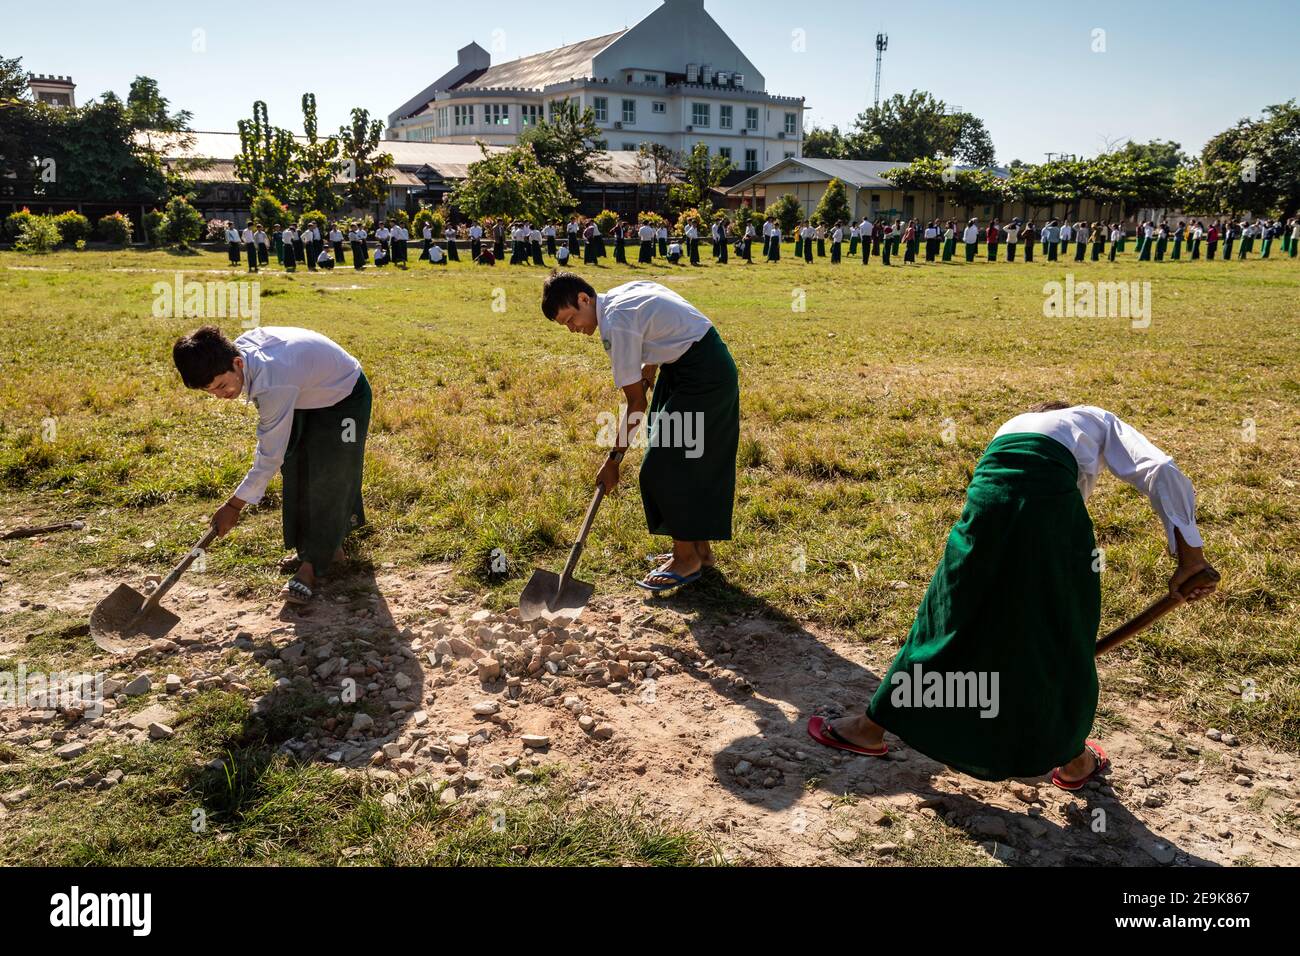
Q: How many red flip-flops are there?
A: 2